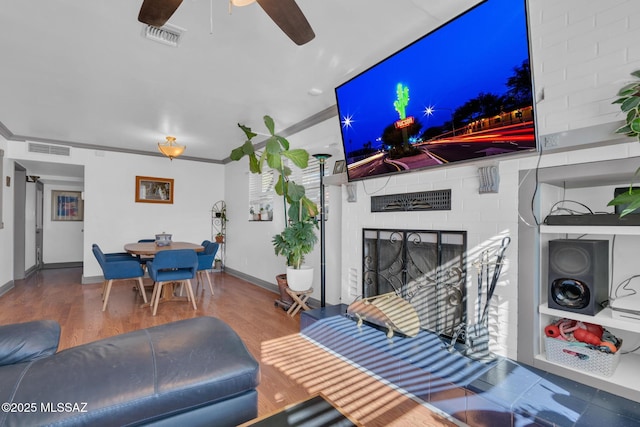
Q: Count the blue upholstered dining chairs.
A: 4